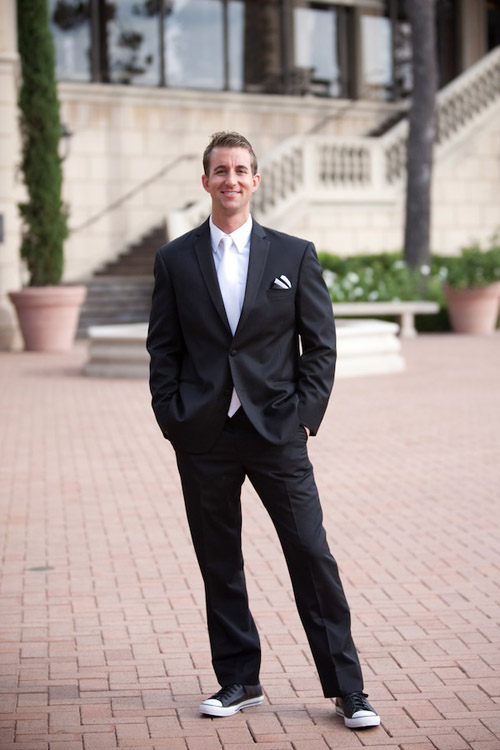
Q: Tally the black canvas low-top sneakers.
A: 2